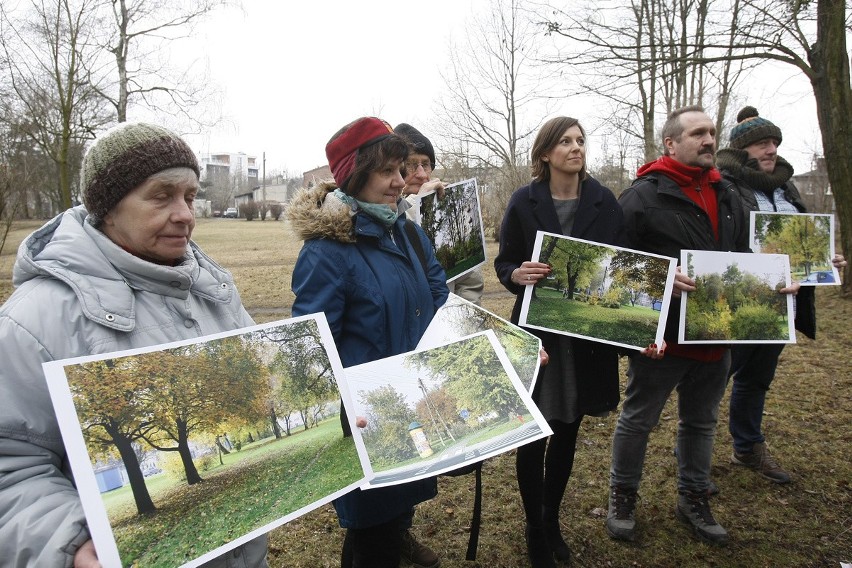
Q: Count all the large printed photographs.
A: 7